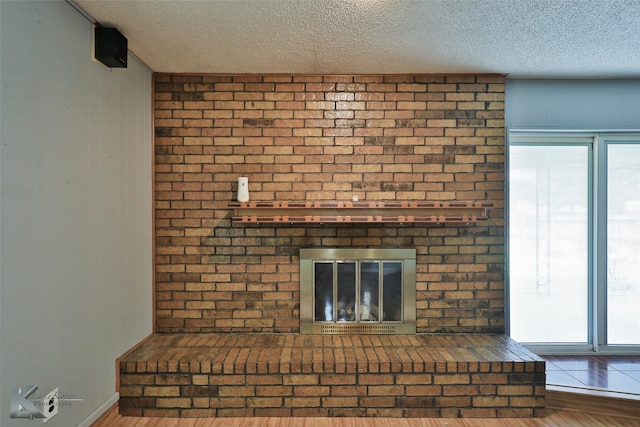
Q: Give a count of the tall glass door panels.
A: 2